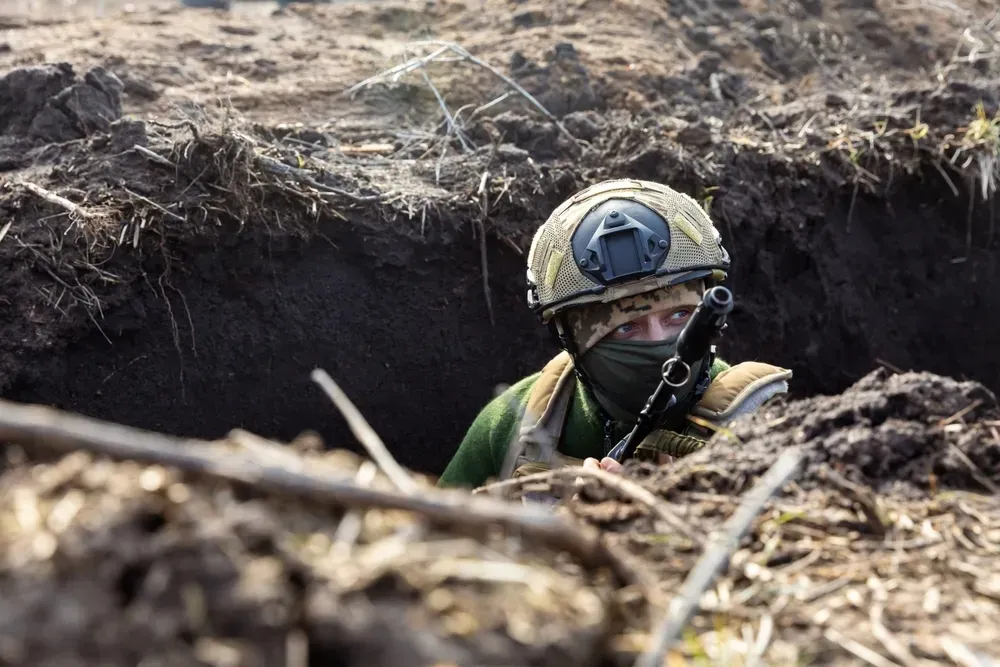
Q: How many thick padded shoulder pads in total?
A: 2